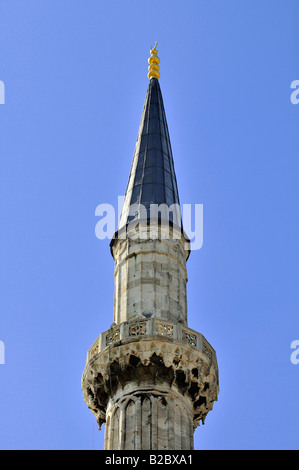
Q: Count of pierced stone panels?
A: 6